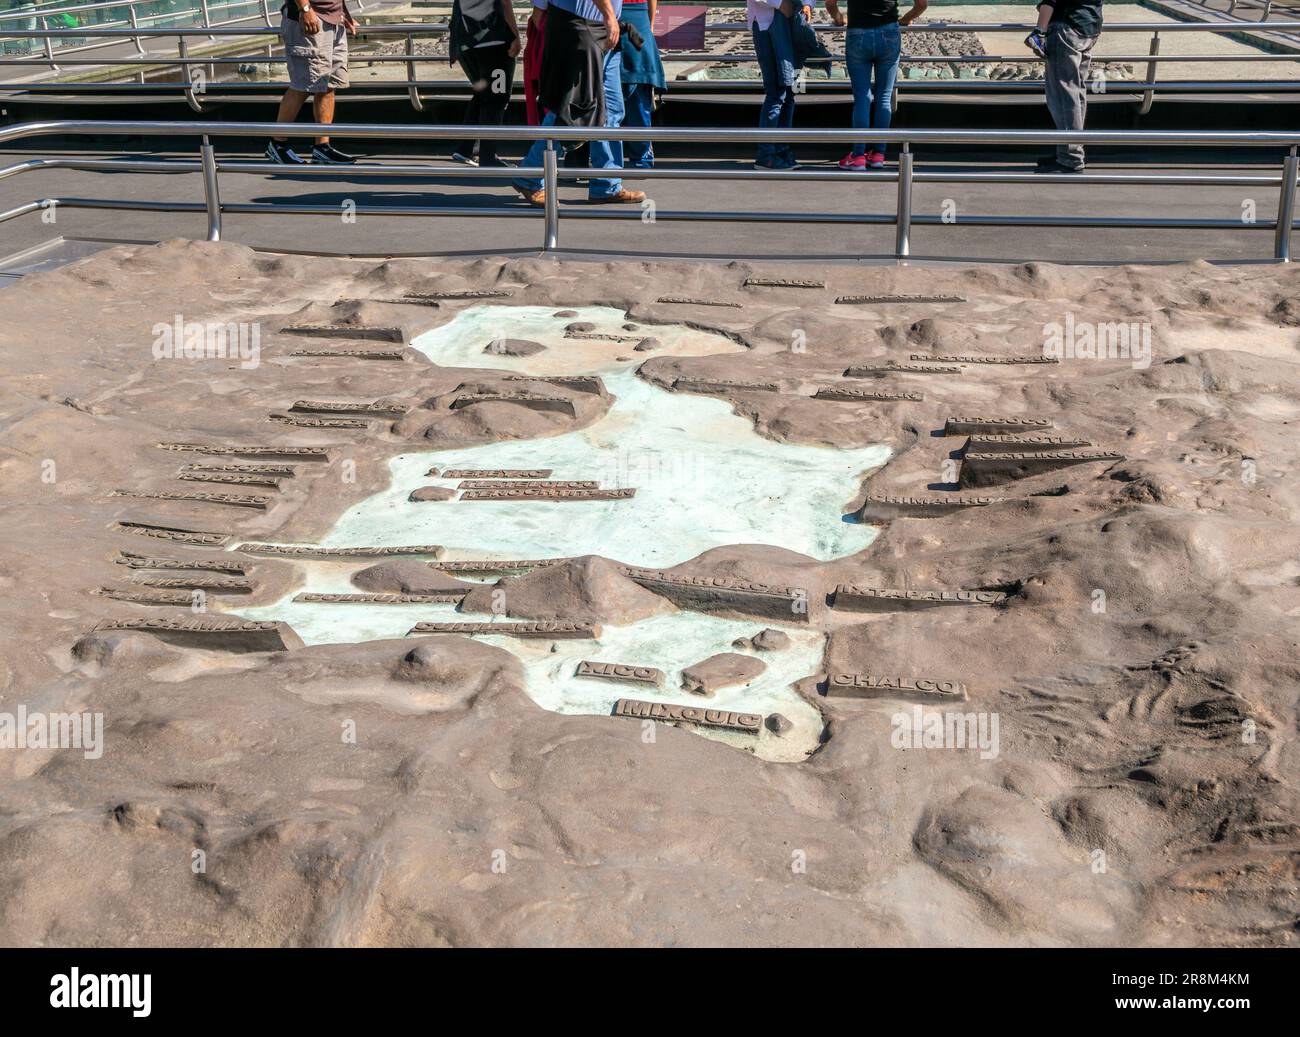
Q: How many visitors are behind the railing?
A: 7